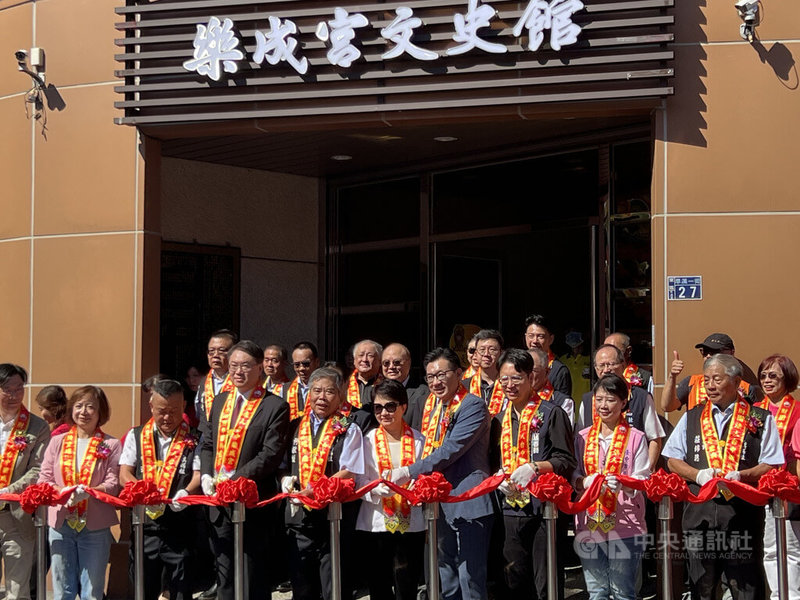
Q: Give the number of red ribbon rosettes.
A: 8